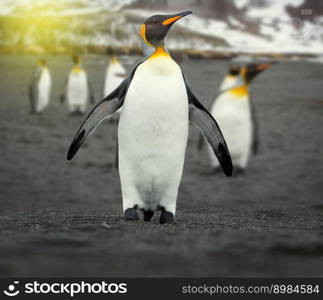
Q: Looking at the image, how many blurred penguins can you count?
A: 5